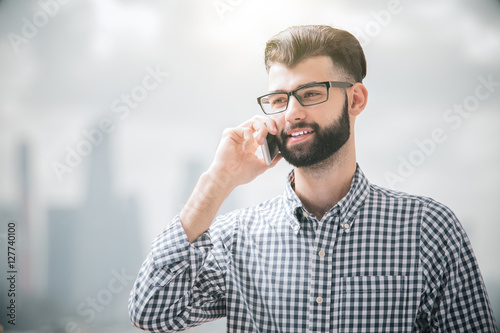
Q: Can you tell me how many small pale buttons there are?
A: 5